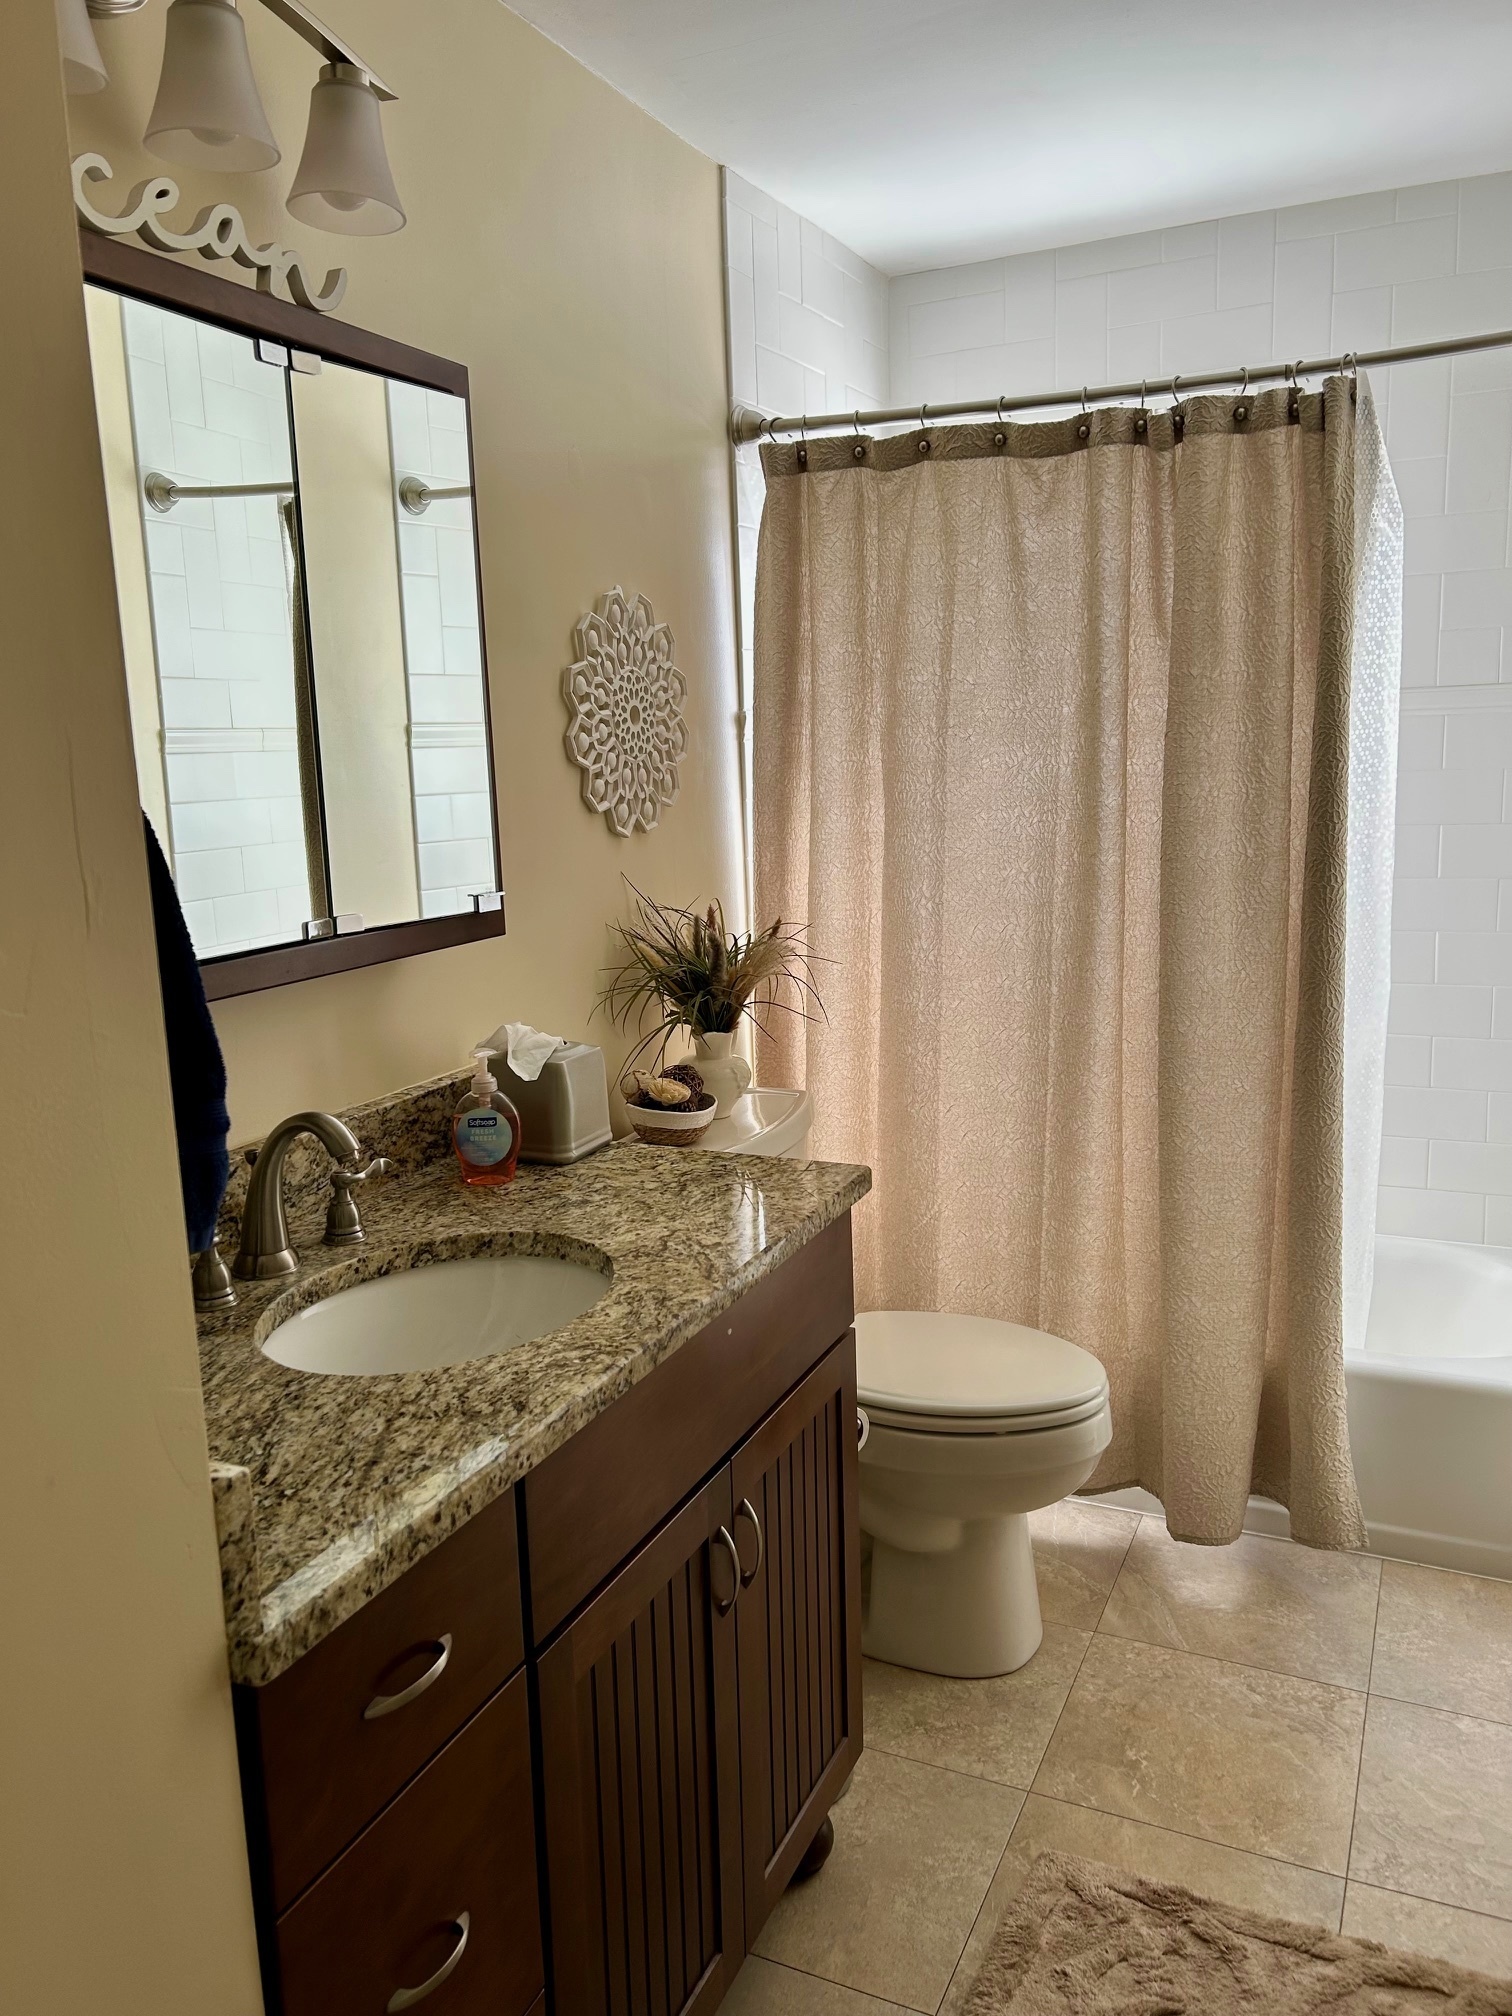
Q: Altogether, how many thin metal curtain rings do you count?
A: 12